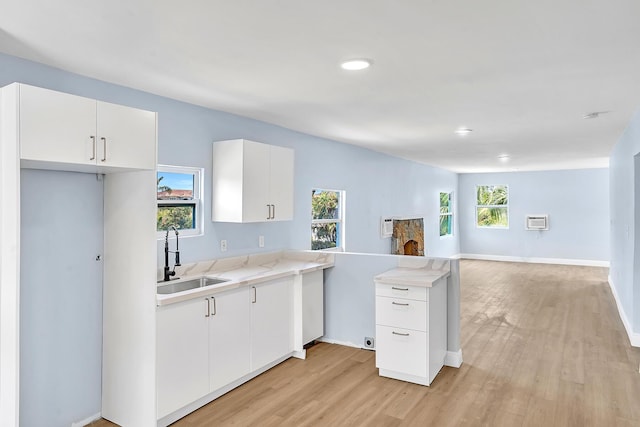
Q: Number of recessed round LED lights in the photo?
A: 3